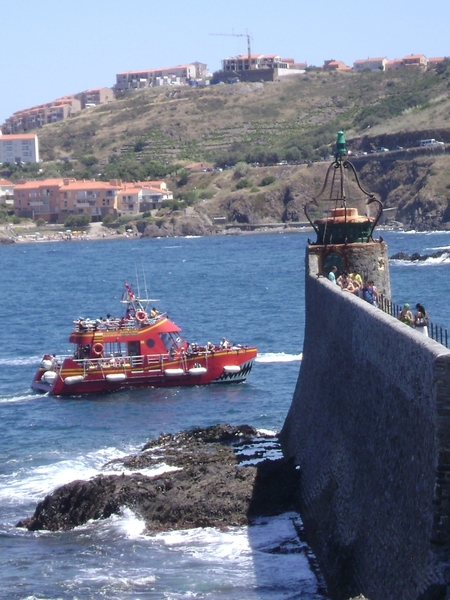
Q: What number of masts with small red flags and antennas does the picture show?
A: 1